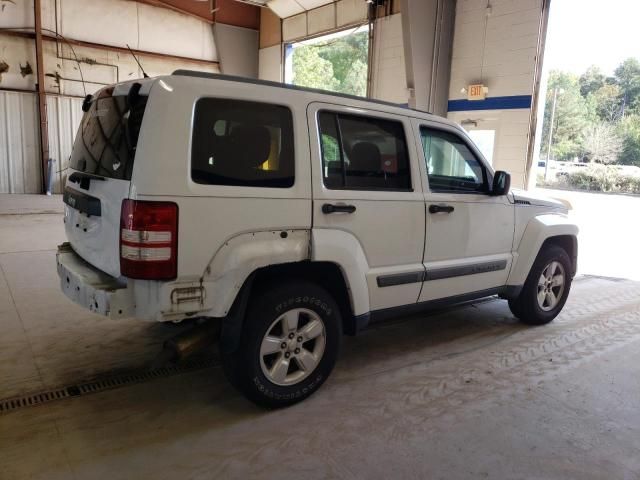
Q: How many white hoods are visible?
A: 1